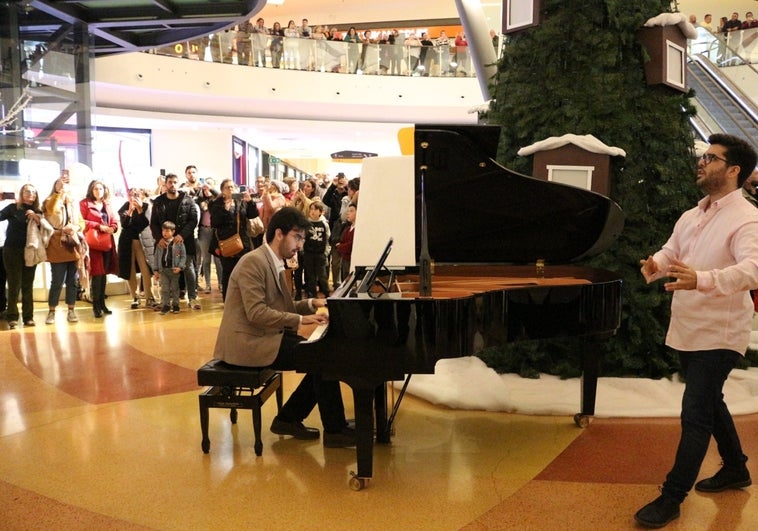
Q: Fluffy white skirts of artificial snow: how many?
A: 1